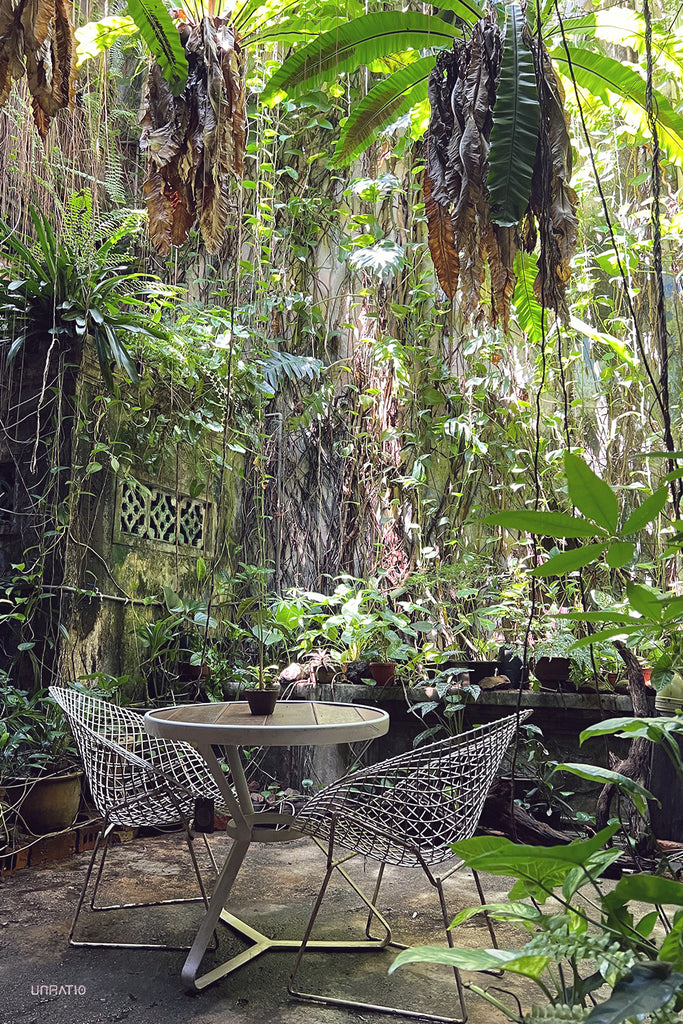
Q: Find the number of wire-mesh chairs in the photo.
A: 2